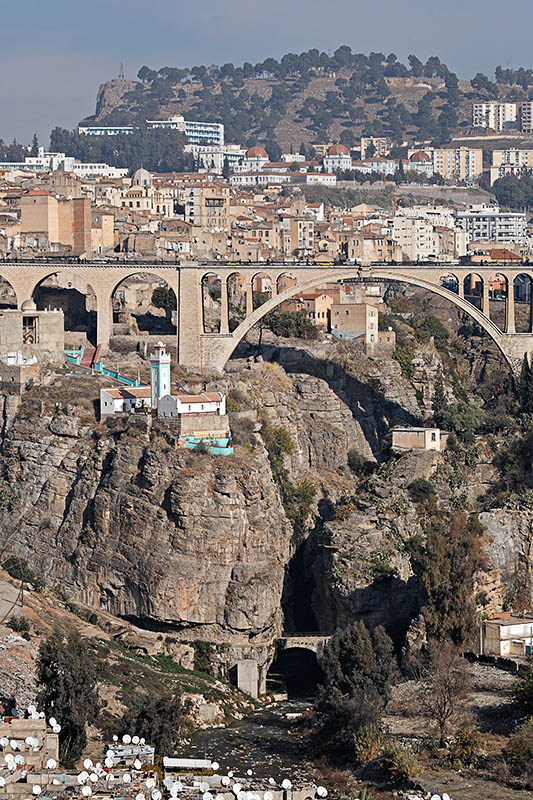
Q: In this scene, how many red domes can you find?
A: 3